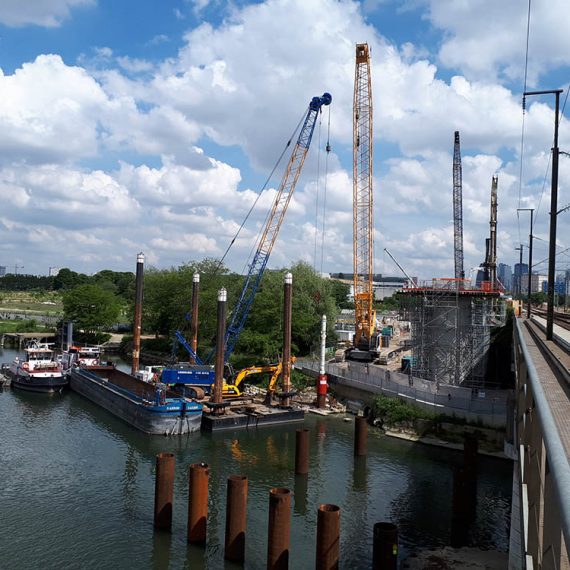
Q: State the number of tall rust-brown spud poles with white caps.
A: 4